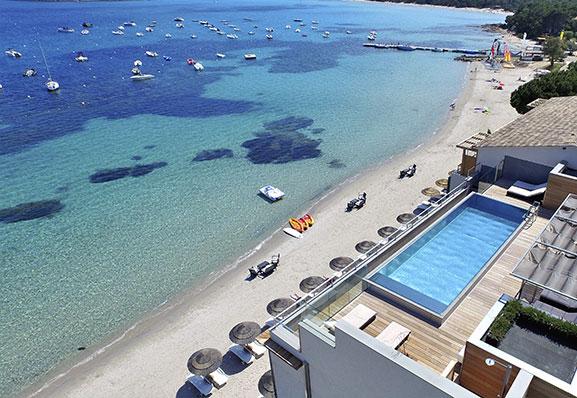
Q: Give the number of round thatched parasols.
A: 11